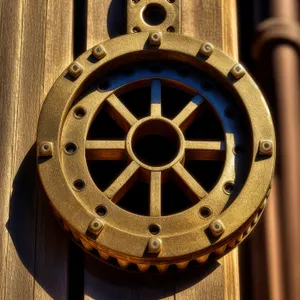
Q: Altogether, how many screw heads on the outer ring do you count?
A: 10